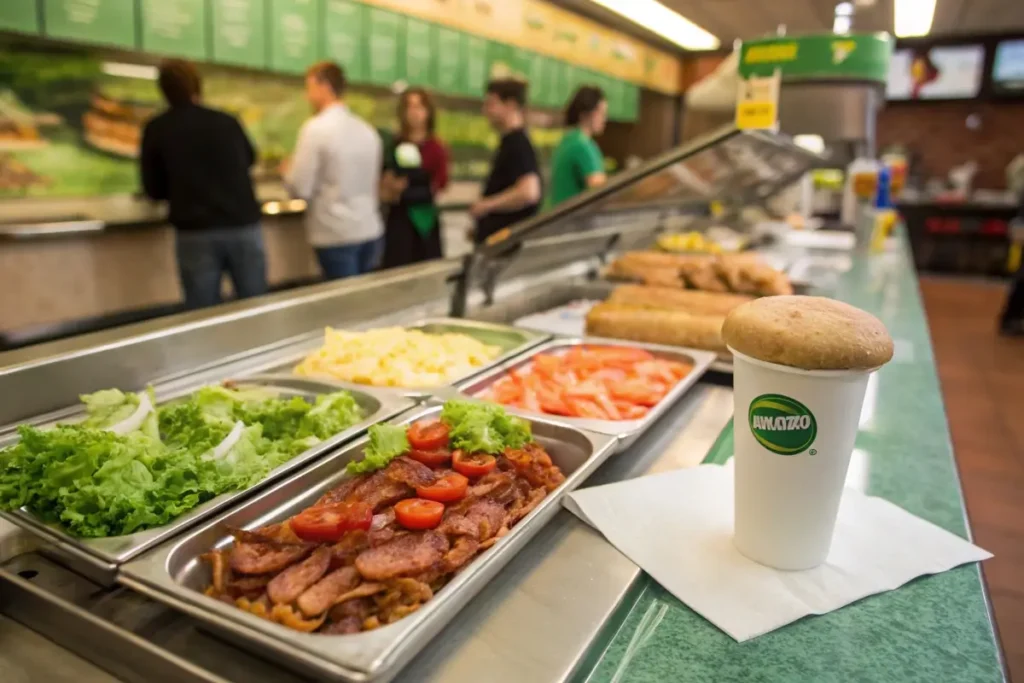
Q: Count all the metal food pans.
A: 4